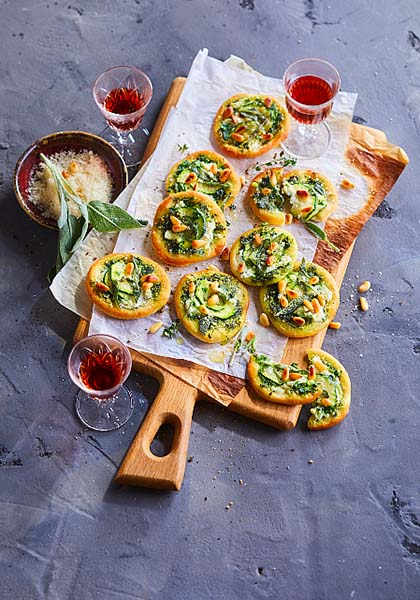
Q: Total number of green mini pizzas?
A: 9